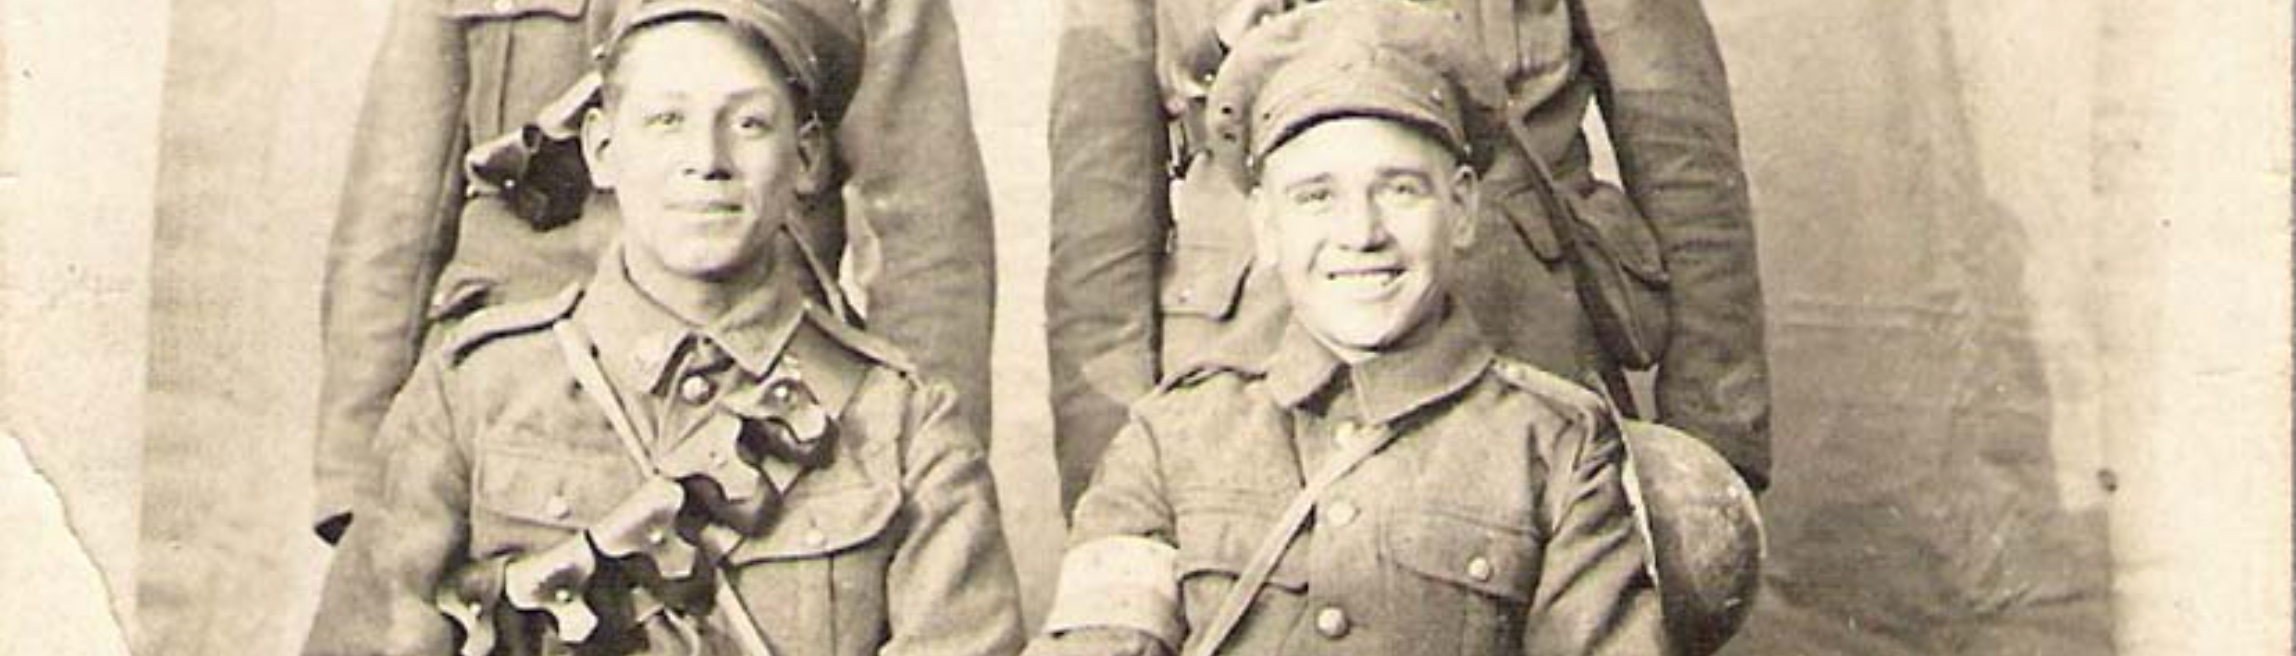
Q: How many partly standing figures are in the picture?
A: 2